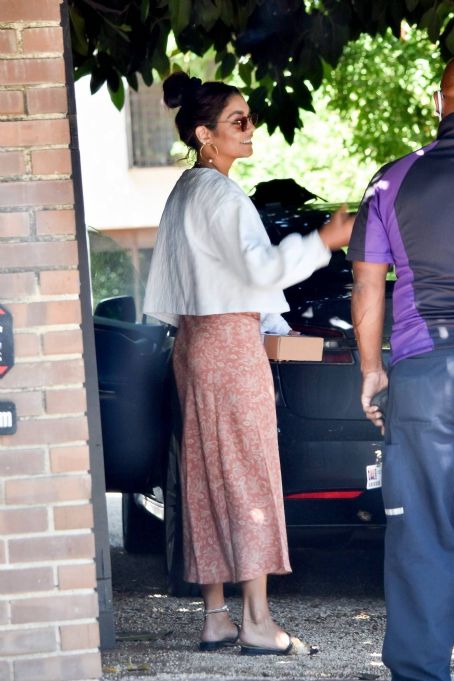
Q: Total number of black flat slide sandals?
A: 2